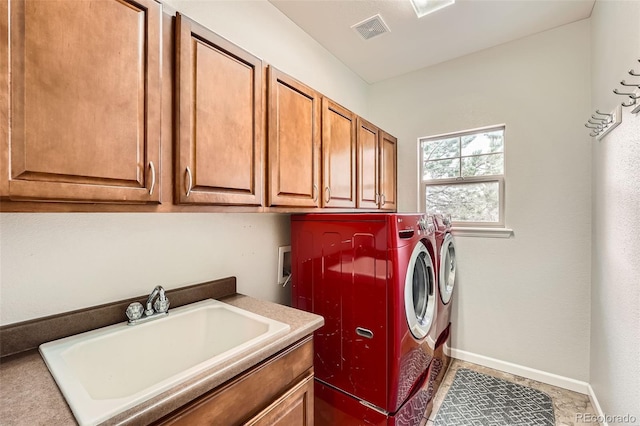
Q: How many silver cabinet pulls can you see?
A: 6